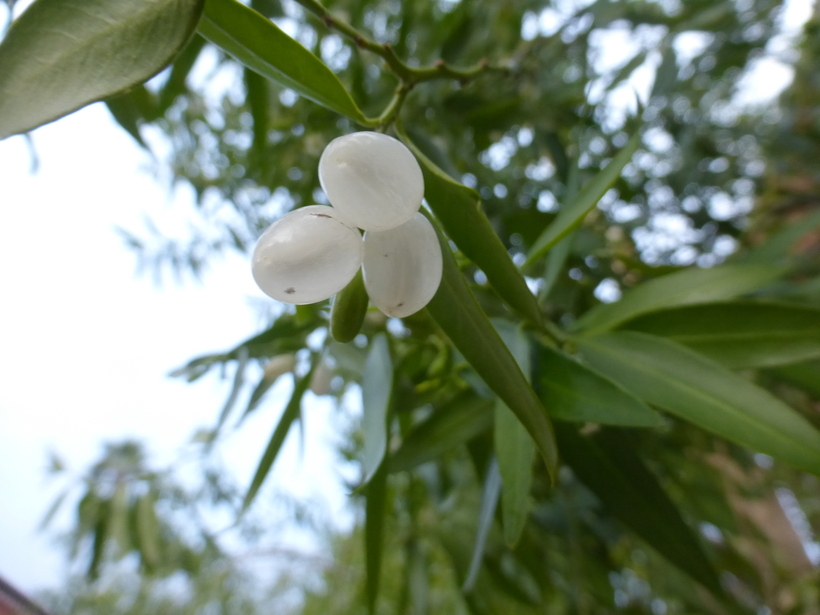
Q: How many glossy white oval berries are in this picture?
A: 3